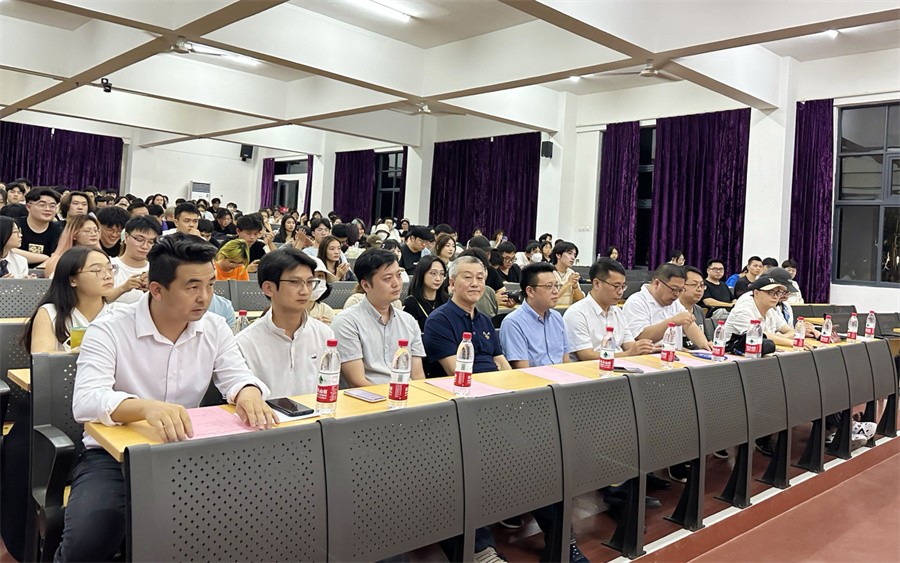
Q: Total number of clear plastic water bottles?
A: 12